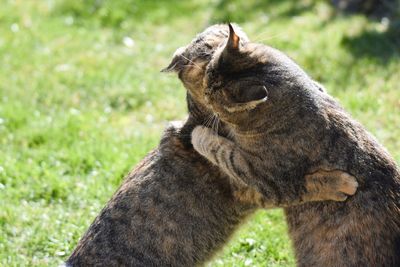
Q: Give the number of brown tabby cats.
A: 2